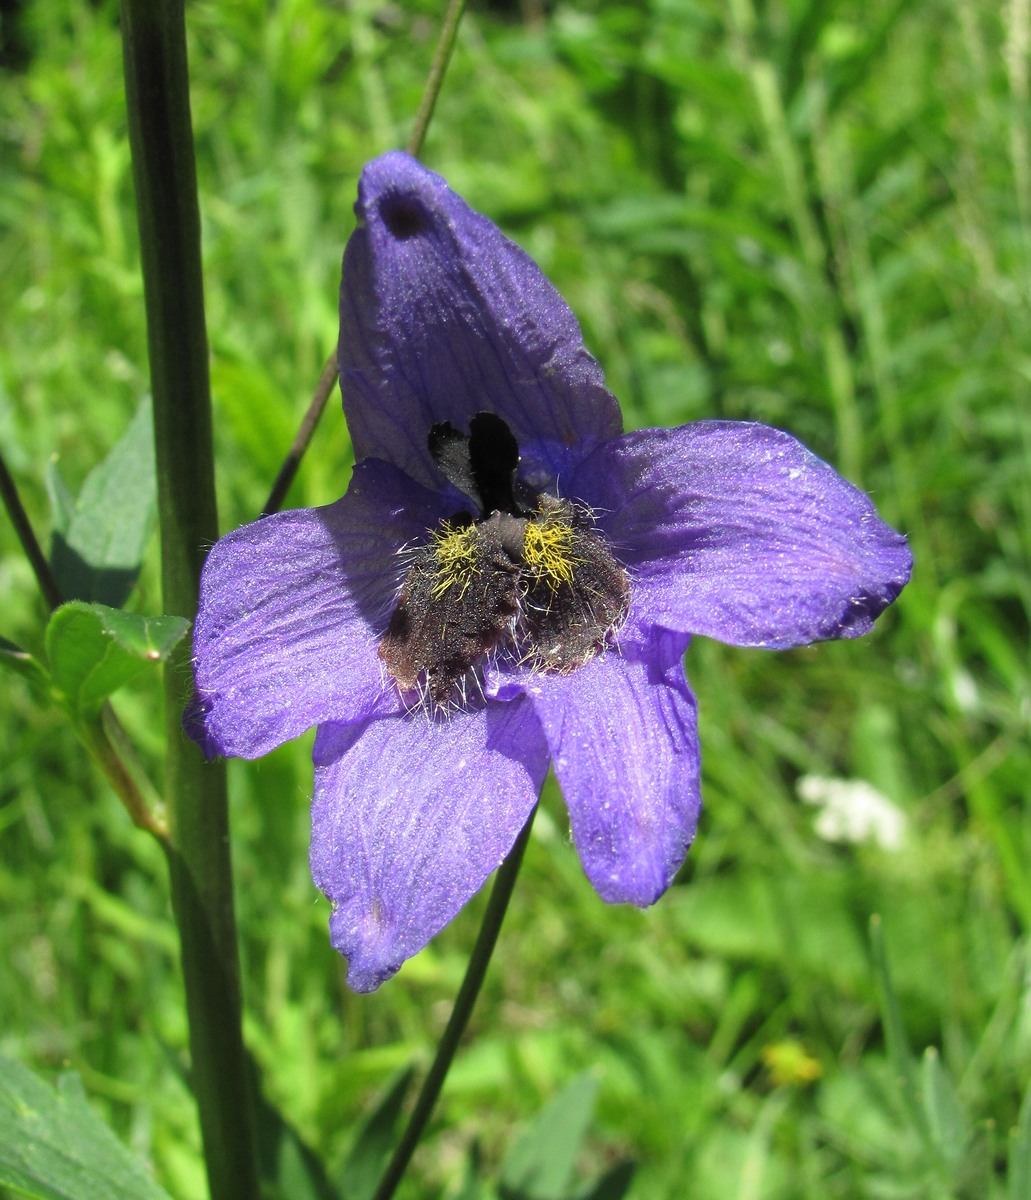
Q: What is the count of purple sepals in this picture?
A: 5